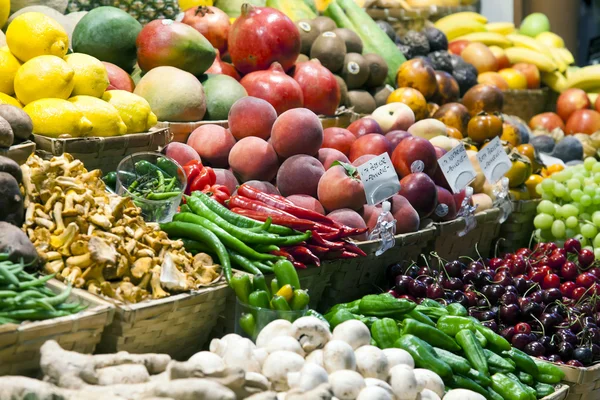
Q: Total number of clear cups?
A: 2